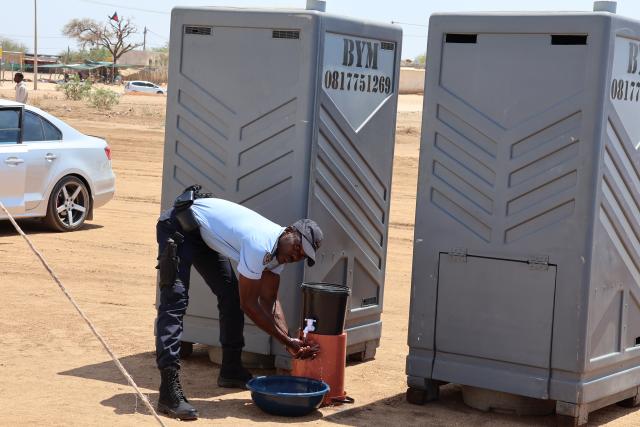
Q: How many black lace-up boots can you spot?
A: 2